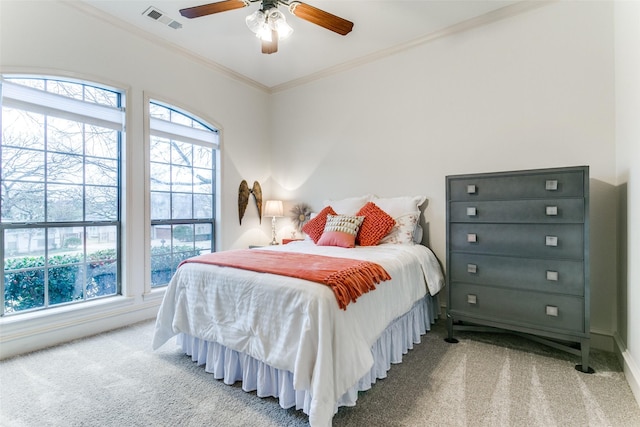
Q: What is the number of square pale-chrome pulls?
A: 10